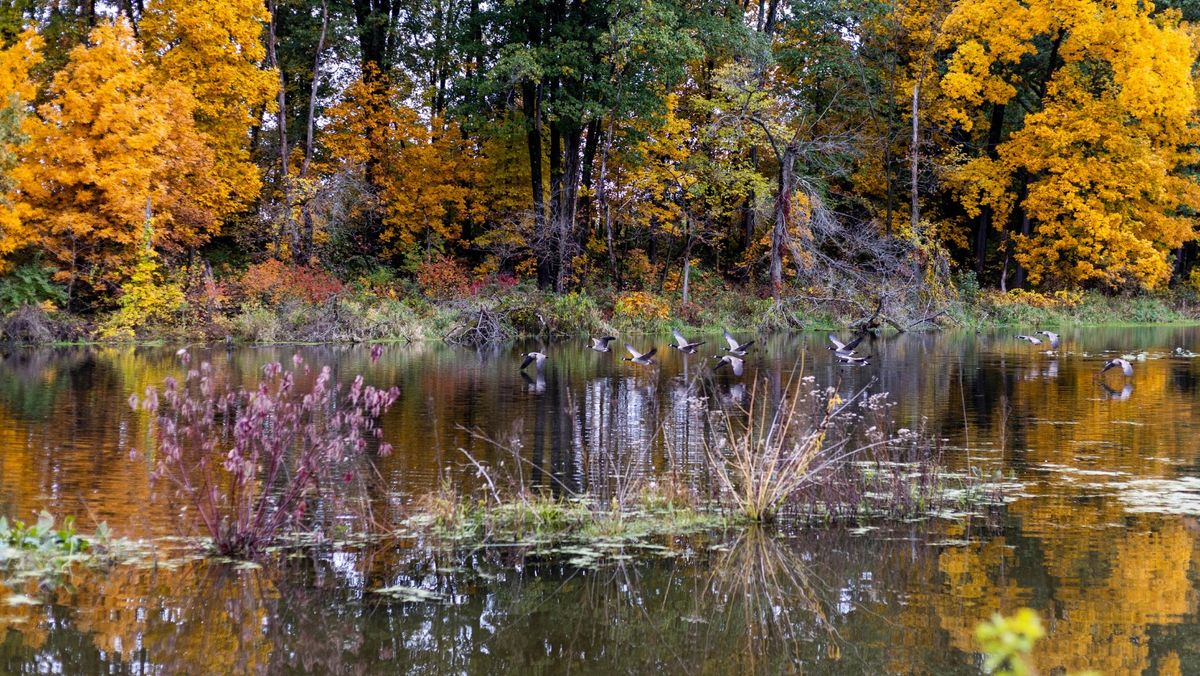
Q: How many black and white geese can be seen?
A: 11